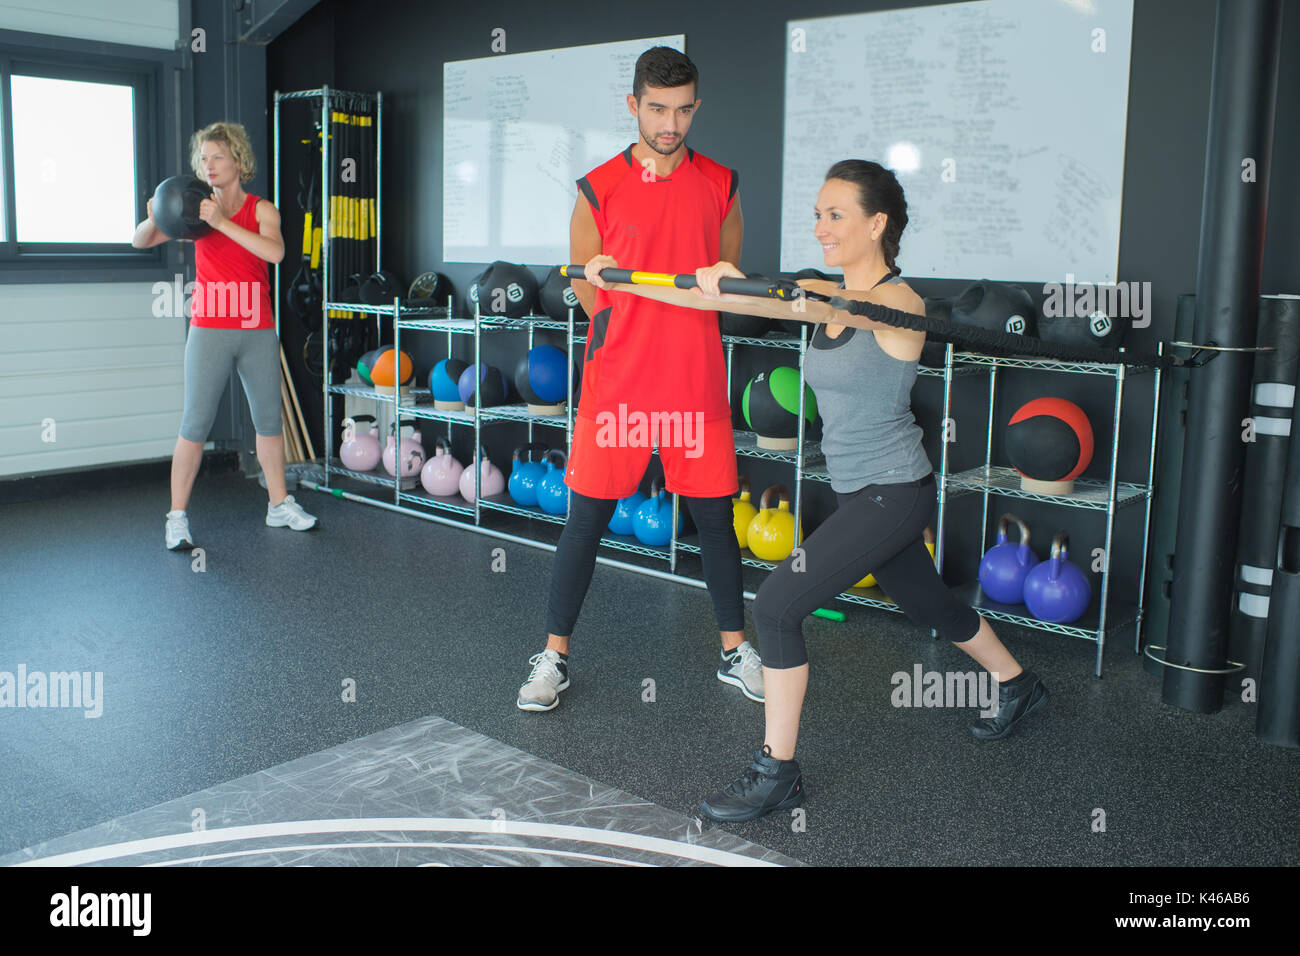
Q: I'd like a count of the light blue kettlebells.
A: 4